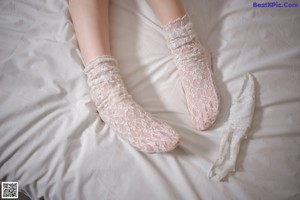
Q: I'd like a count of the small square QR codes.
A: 1